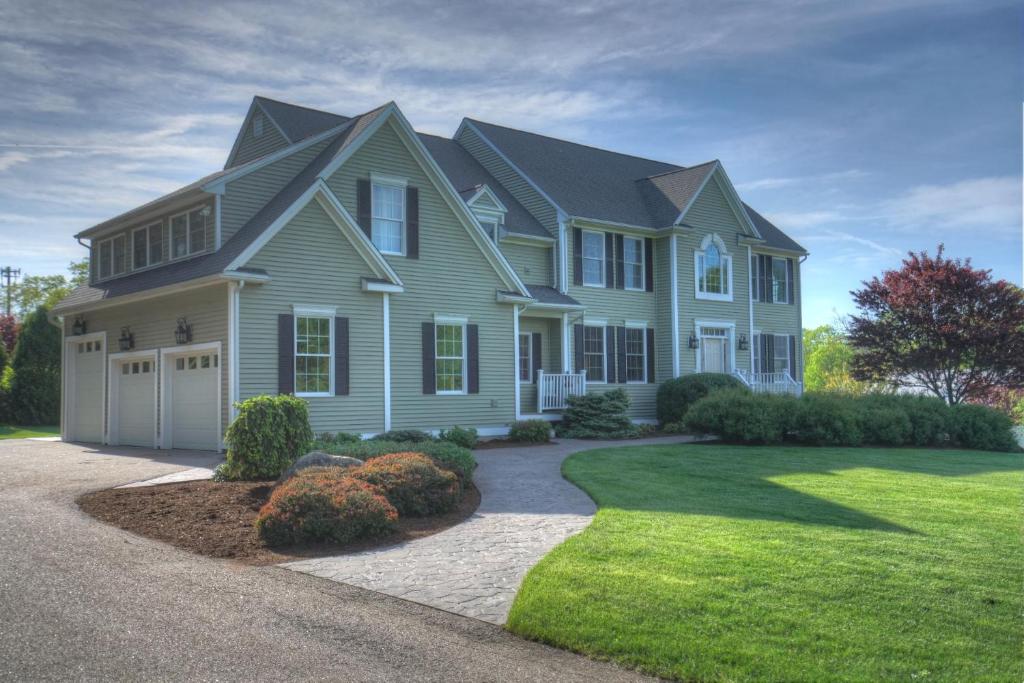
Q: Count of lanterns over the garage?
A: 3